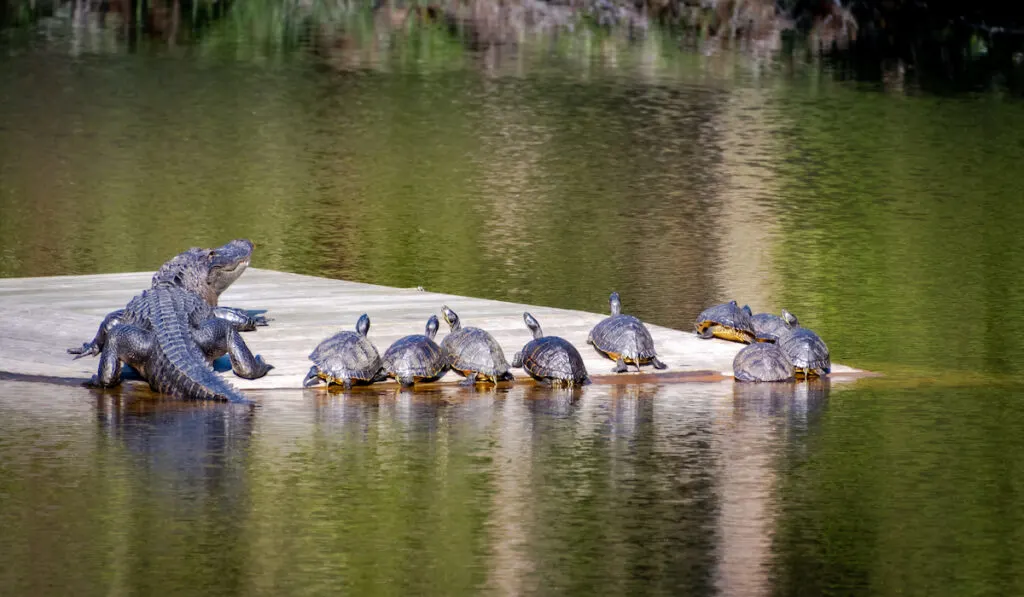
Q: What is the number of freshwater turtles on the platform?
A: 9